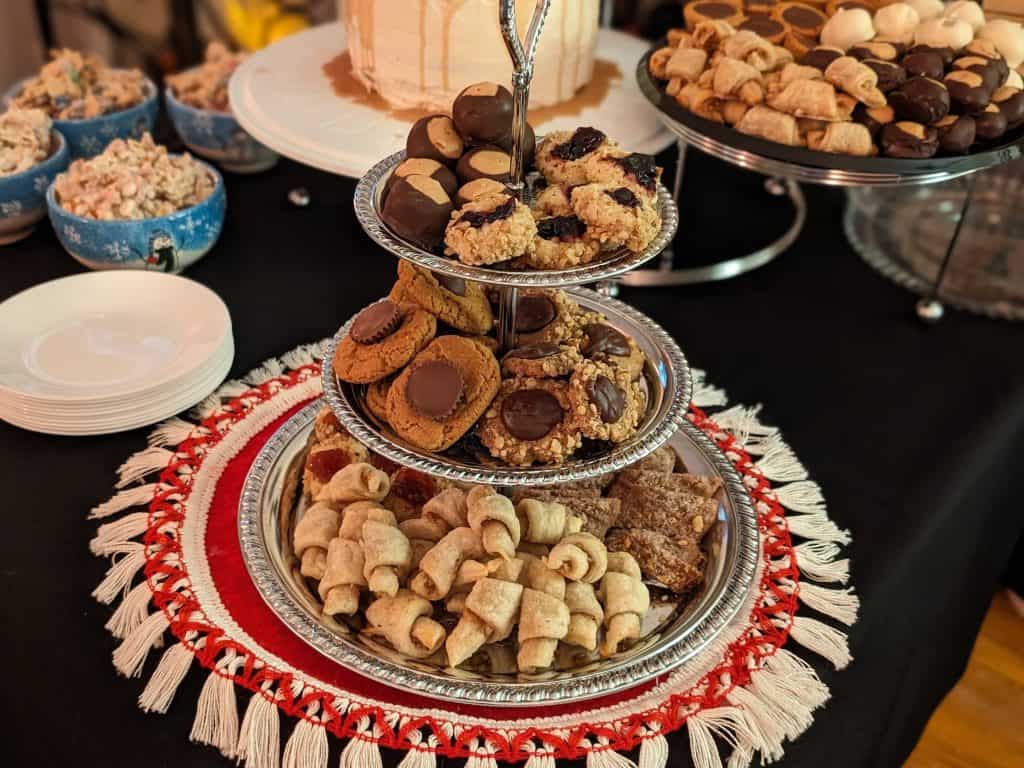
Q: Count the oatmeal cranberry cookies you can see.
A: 5